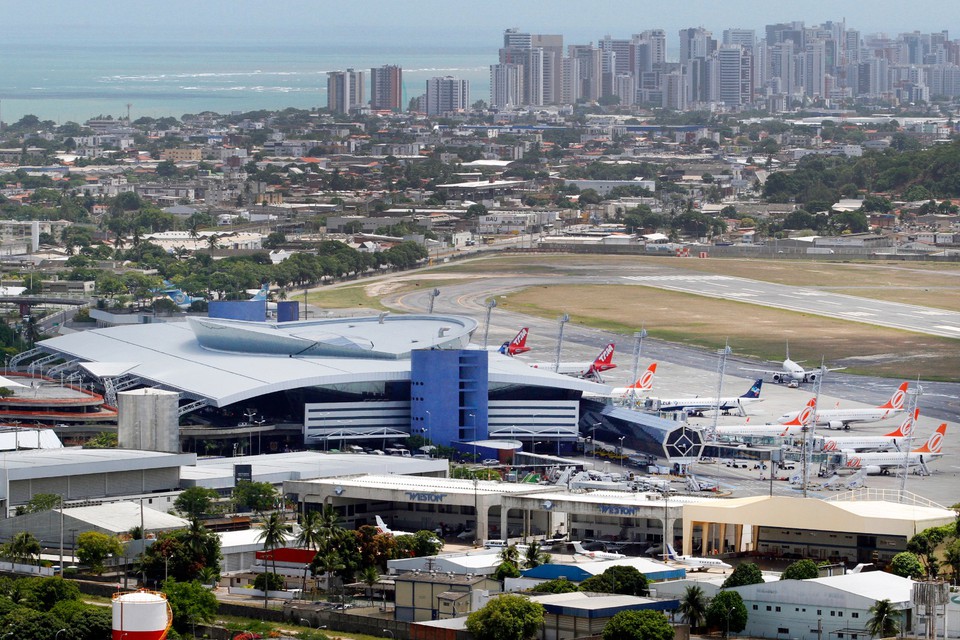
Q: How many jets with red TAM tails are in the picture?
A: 2